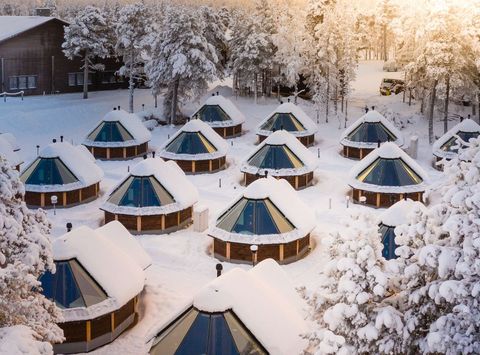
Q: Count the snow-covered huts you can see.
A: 15